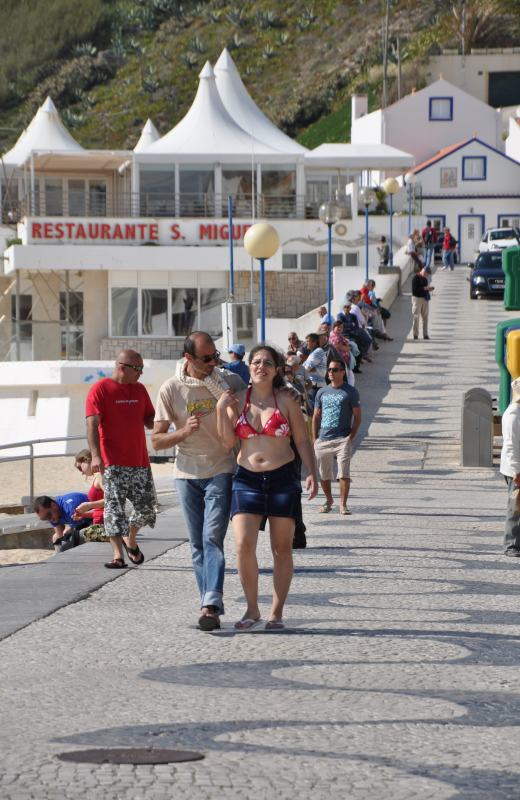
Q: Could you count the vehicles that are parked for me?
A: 2